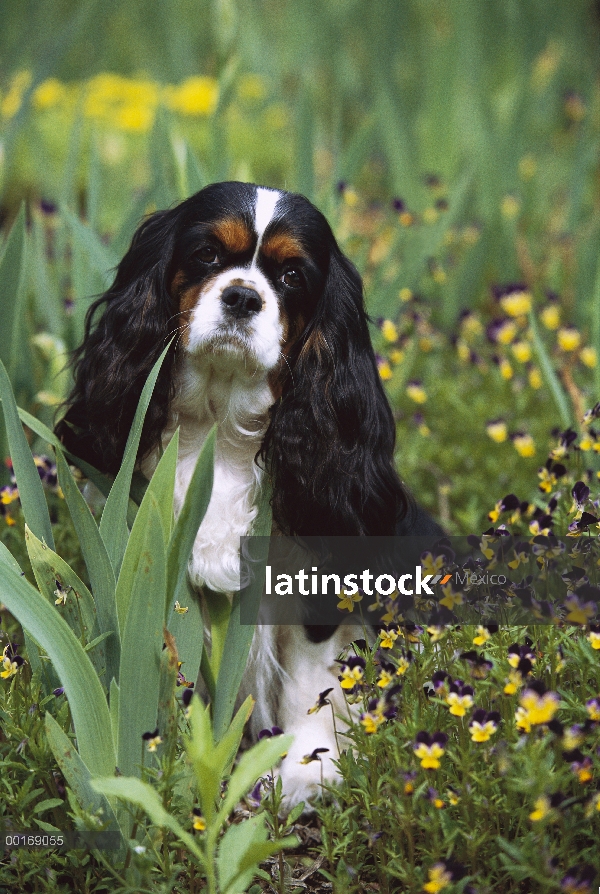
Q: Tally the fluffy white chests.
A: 1